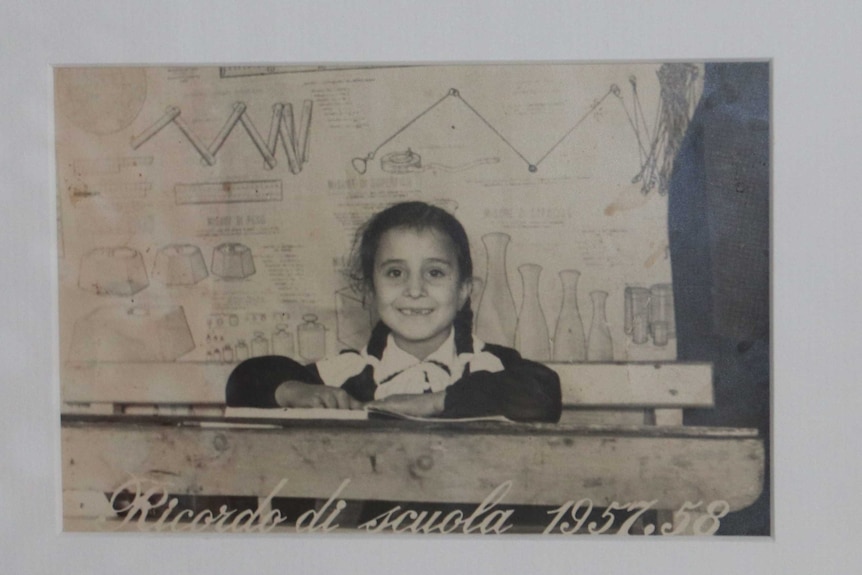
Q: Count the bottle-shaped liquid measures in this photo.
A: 4